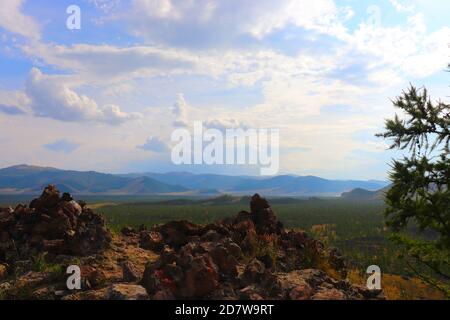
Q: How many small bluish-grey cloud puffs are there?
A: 2